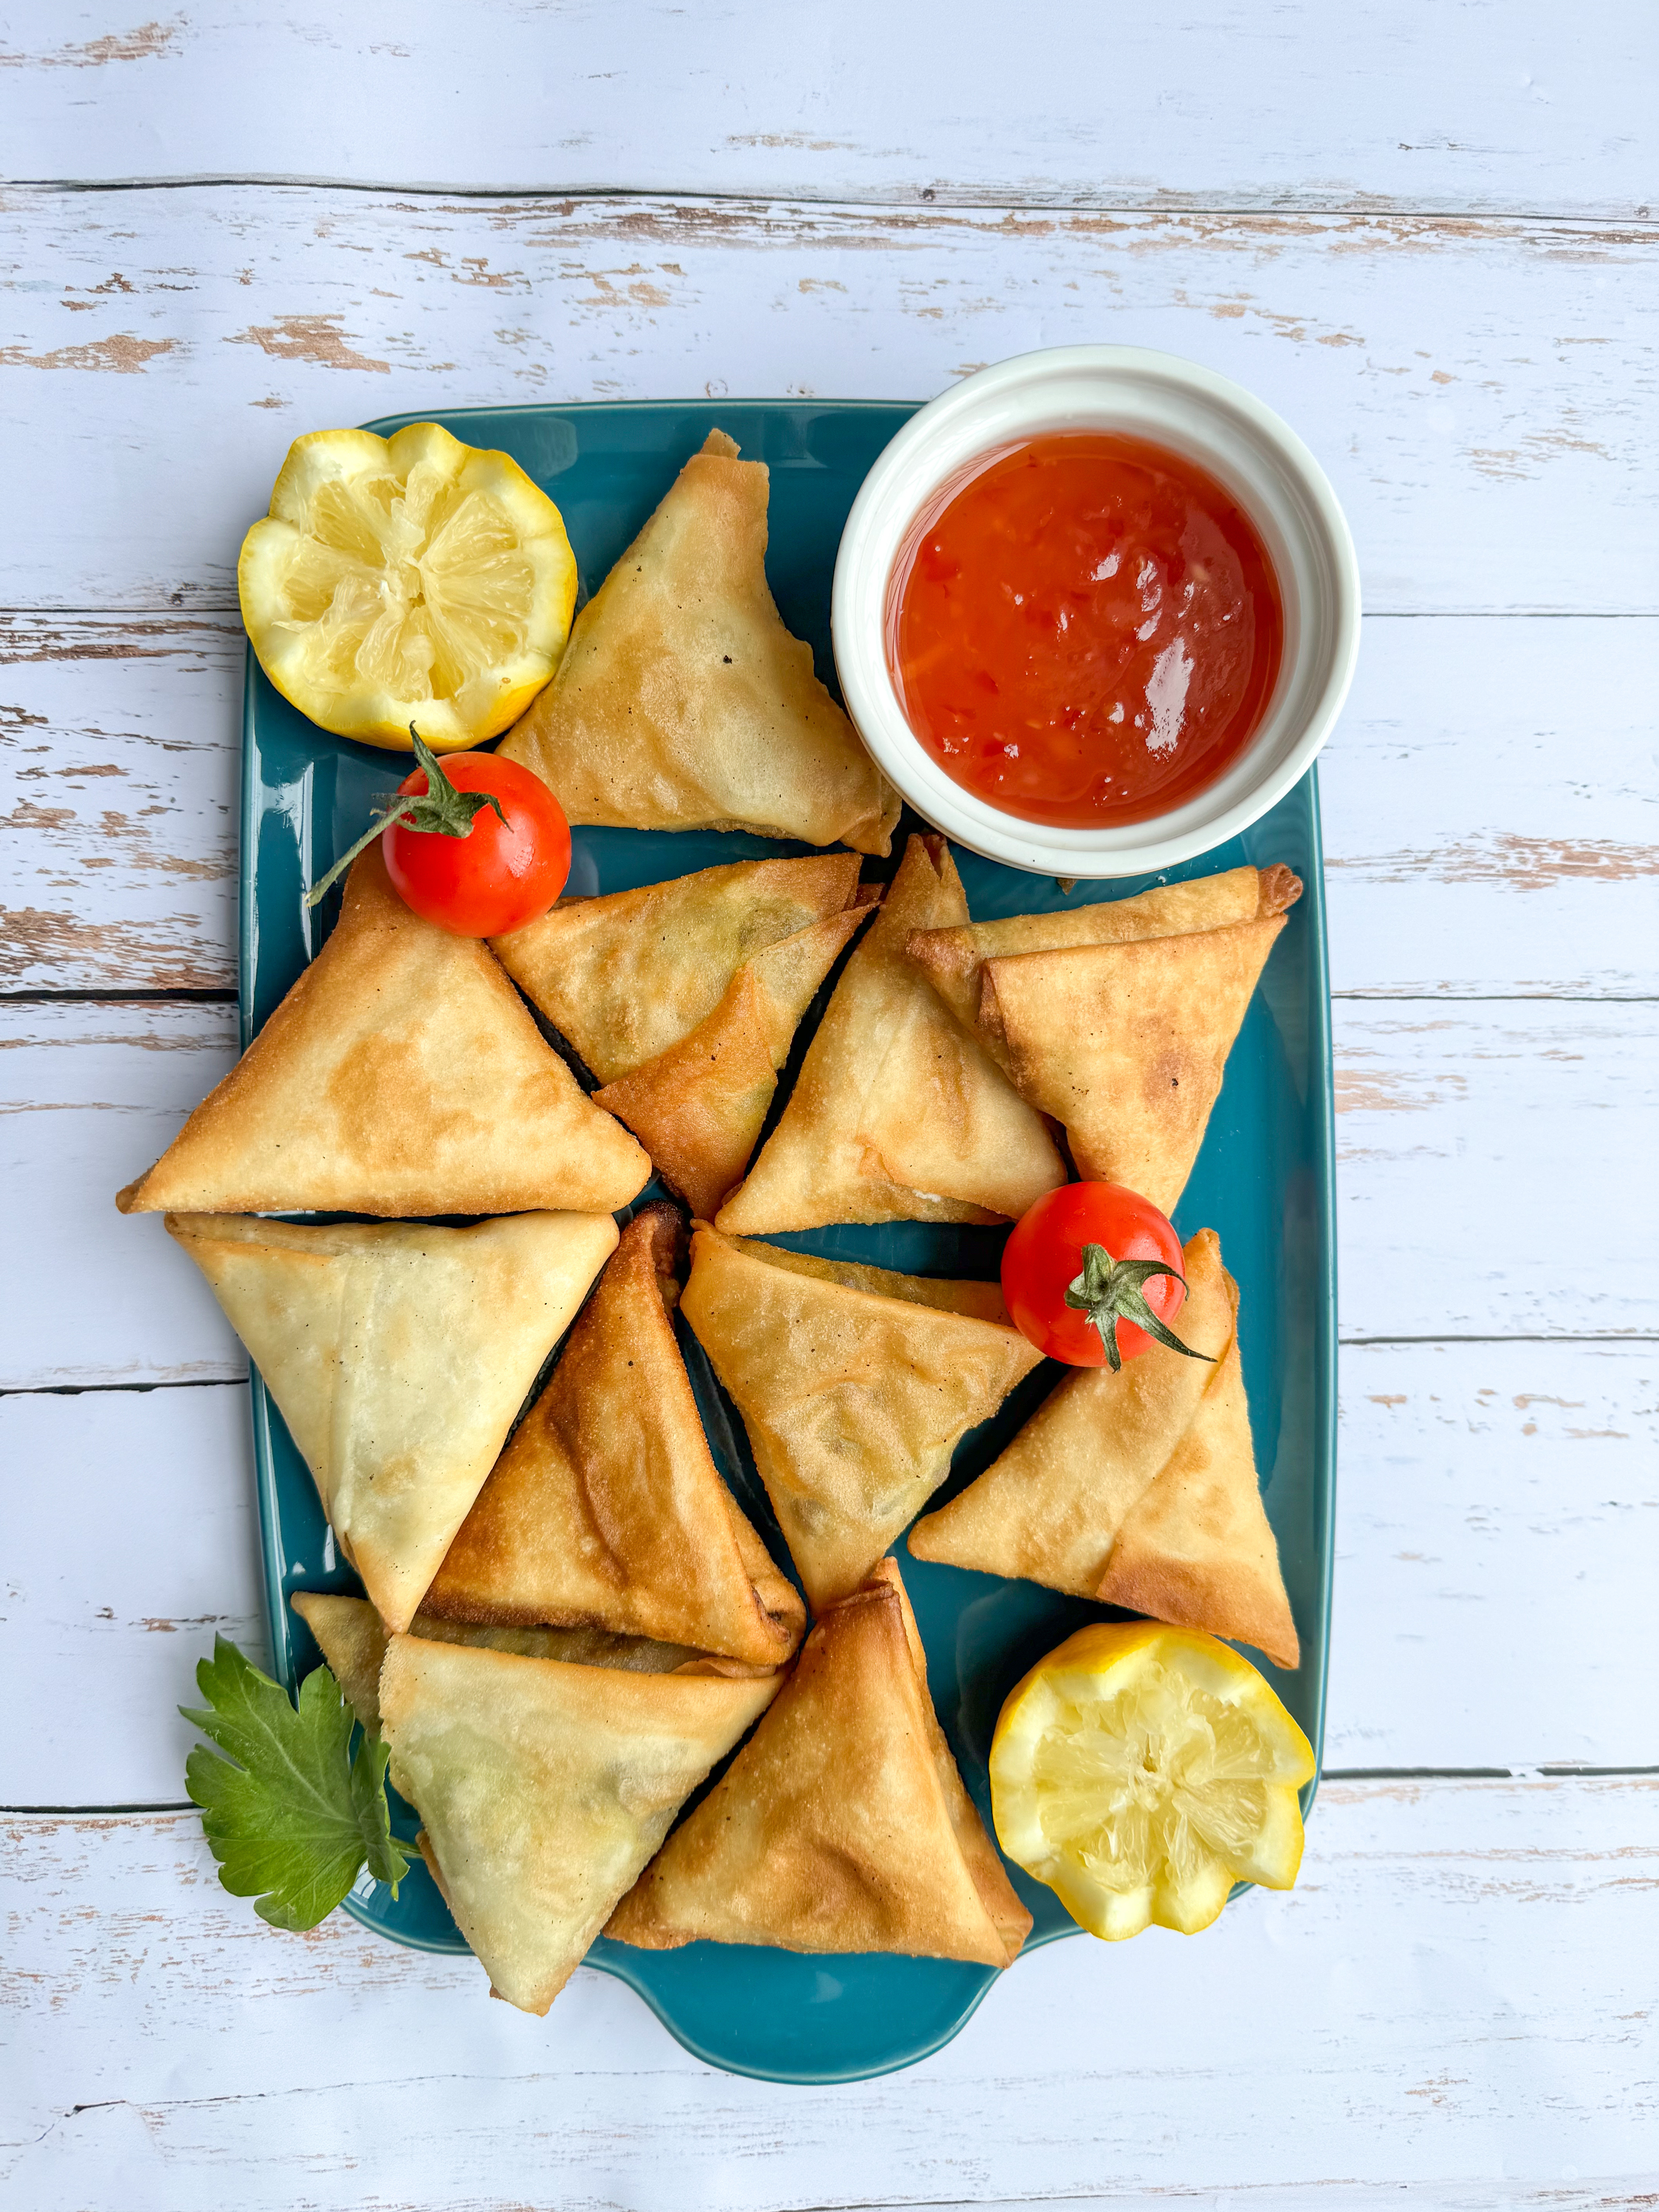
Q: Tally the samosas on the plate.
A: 11